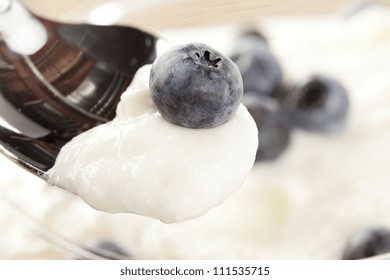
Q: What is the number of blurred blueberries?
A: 6